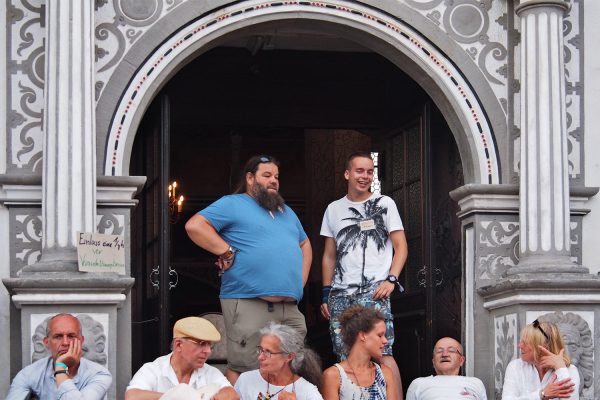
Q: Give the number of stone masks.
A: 2